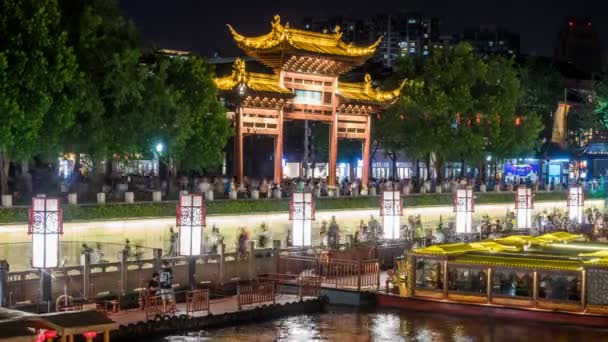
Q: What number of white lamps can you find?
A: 7